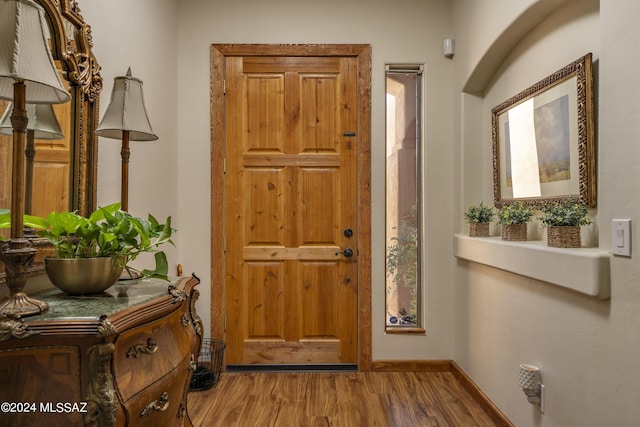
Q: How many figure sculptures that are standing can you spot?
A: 0